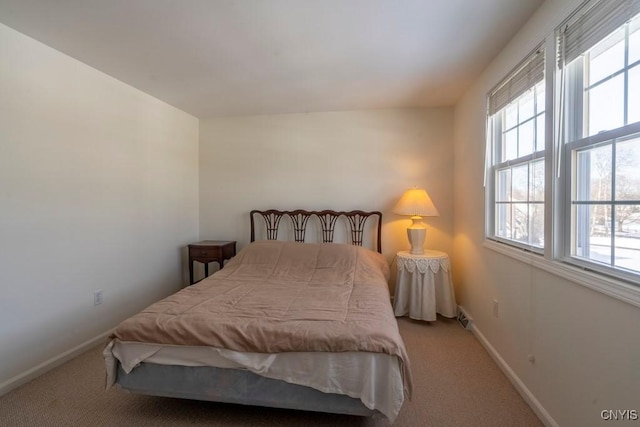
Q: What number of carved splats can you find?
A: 4